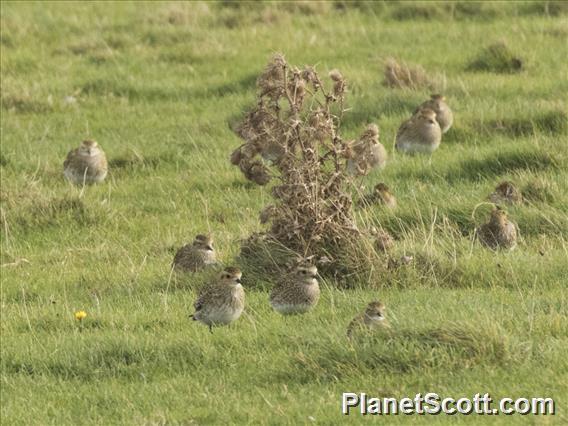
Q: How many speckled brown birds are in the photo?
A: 11